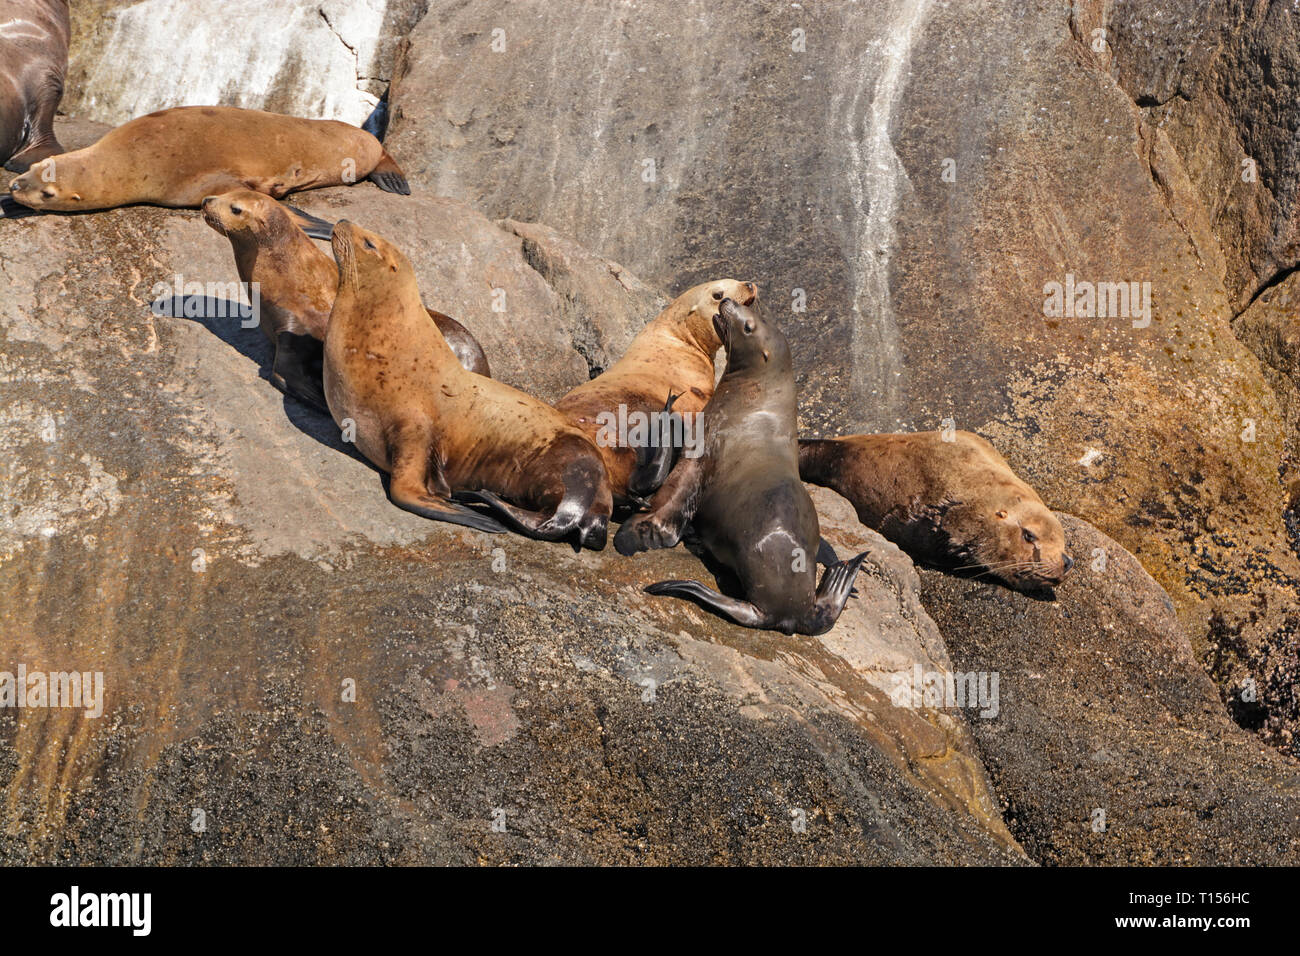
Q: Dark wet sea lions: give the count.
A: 1